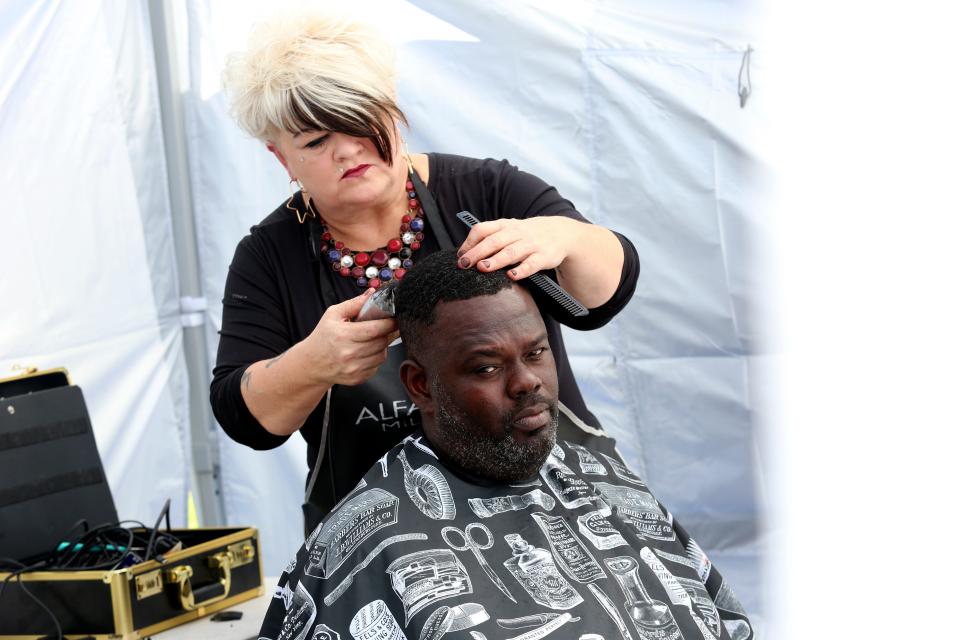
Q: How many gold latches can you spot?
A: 2